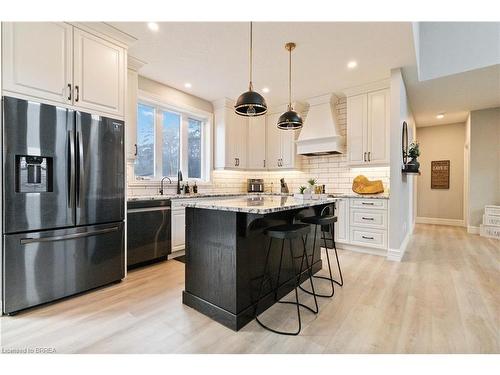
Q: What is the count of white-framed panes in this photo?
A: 3